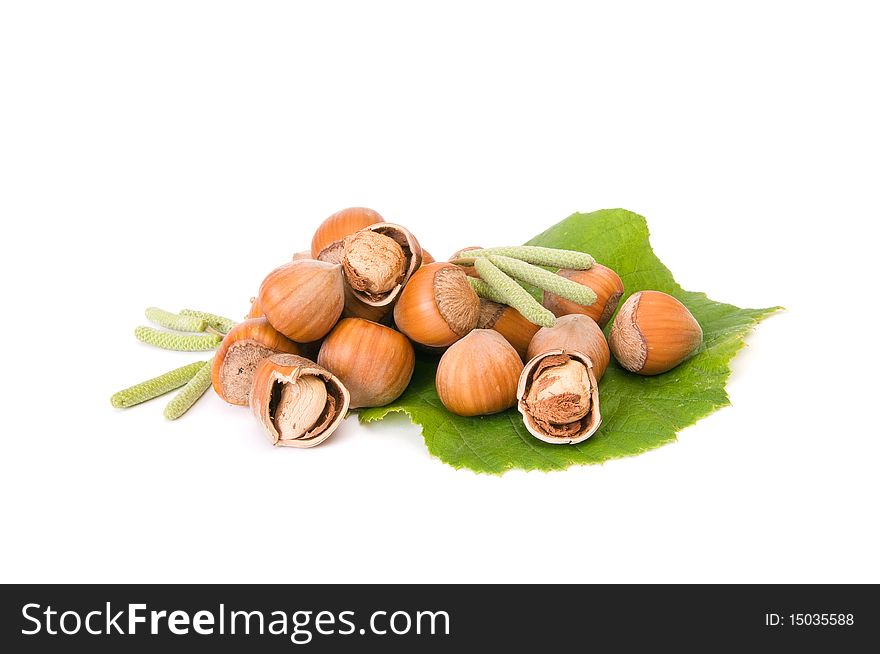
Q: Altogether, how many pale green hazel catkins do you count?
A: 9